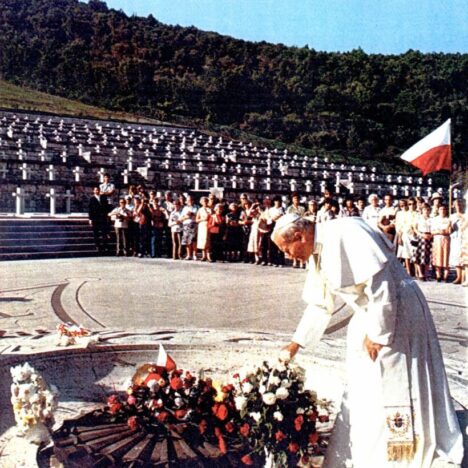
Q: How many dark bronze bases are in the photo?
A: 1